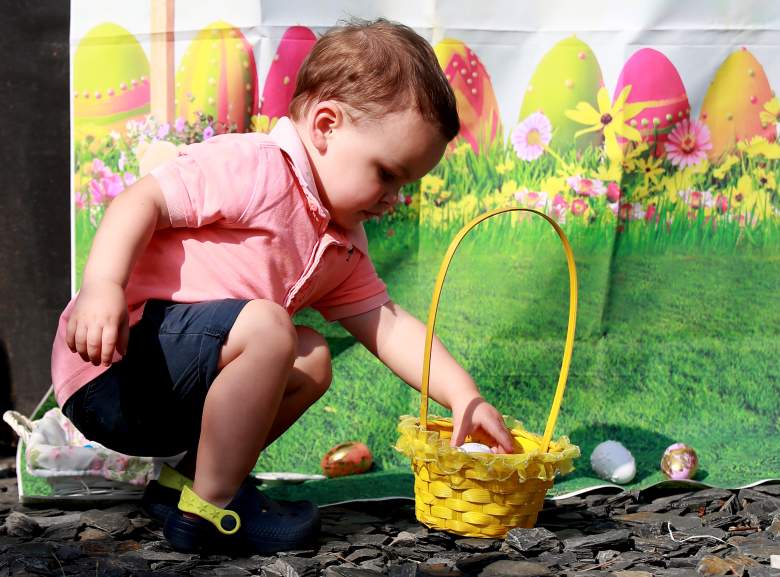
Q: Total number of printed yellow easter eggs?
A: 5